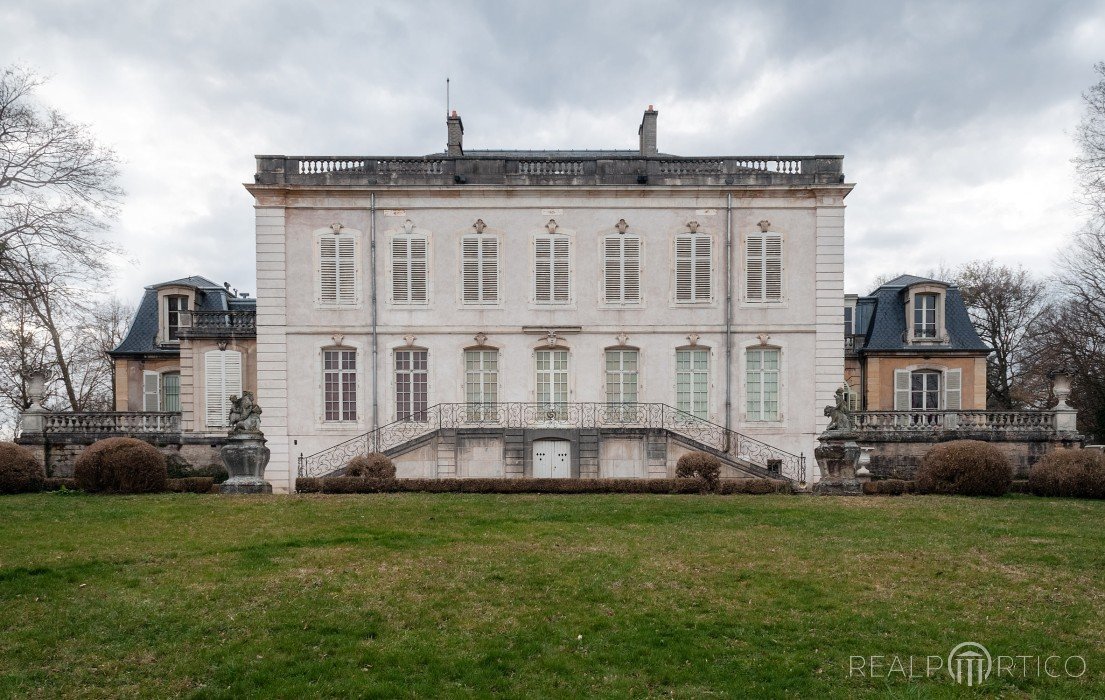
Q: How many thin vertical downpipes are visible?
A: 2